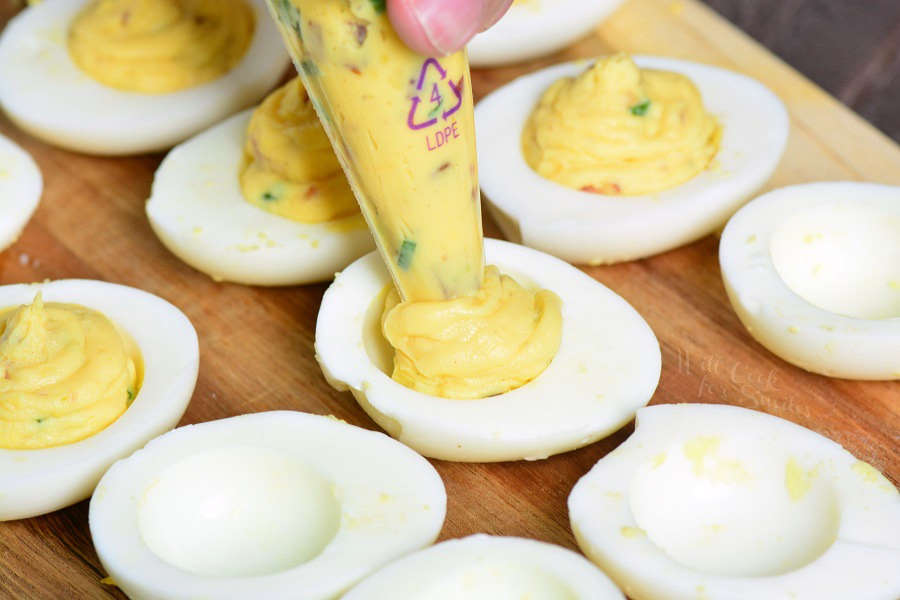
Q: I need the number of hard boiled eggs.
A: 11